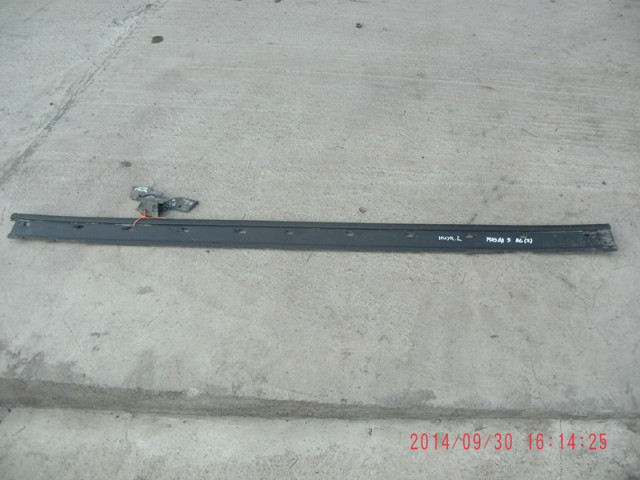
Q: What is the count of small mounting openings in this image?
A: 11